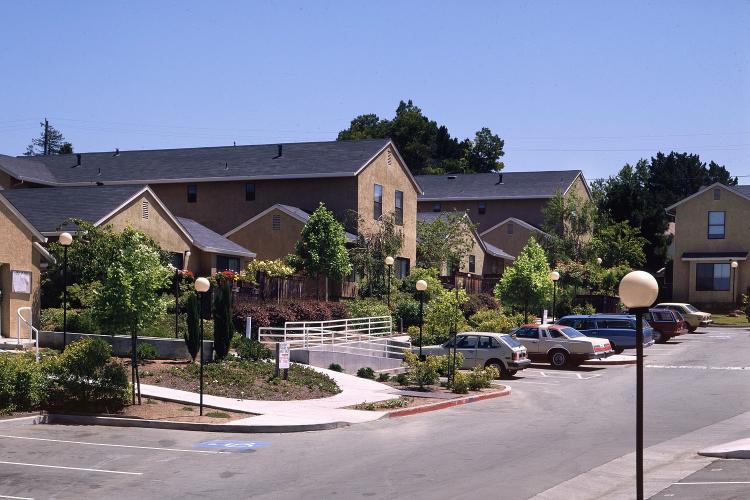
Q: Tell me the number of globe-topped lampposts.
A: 8